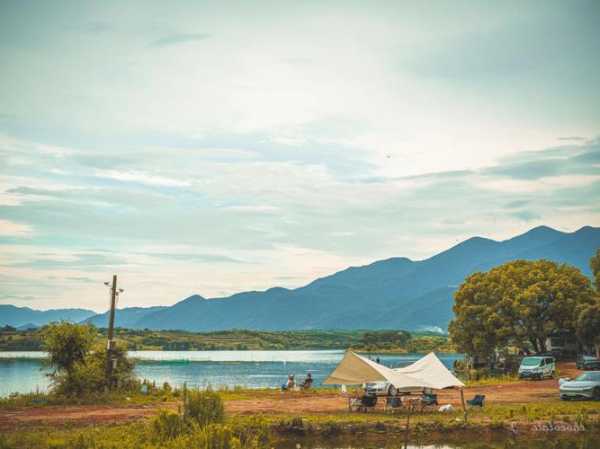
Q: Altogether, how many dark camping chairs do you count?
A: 4